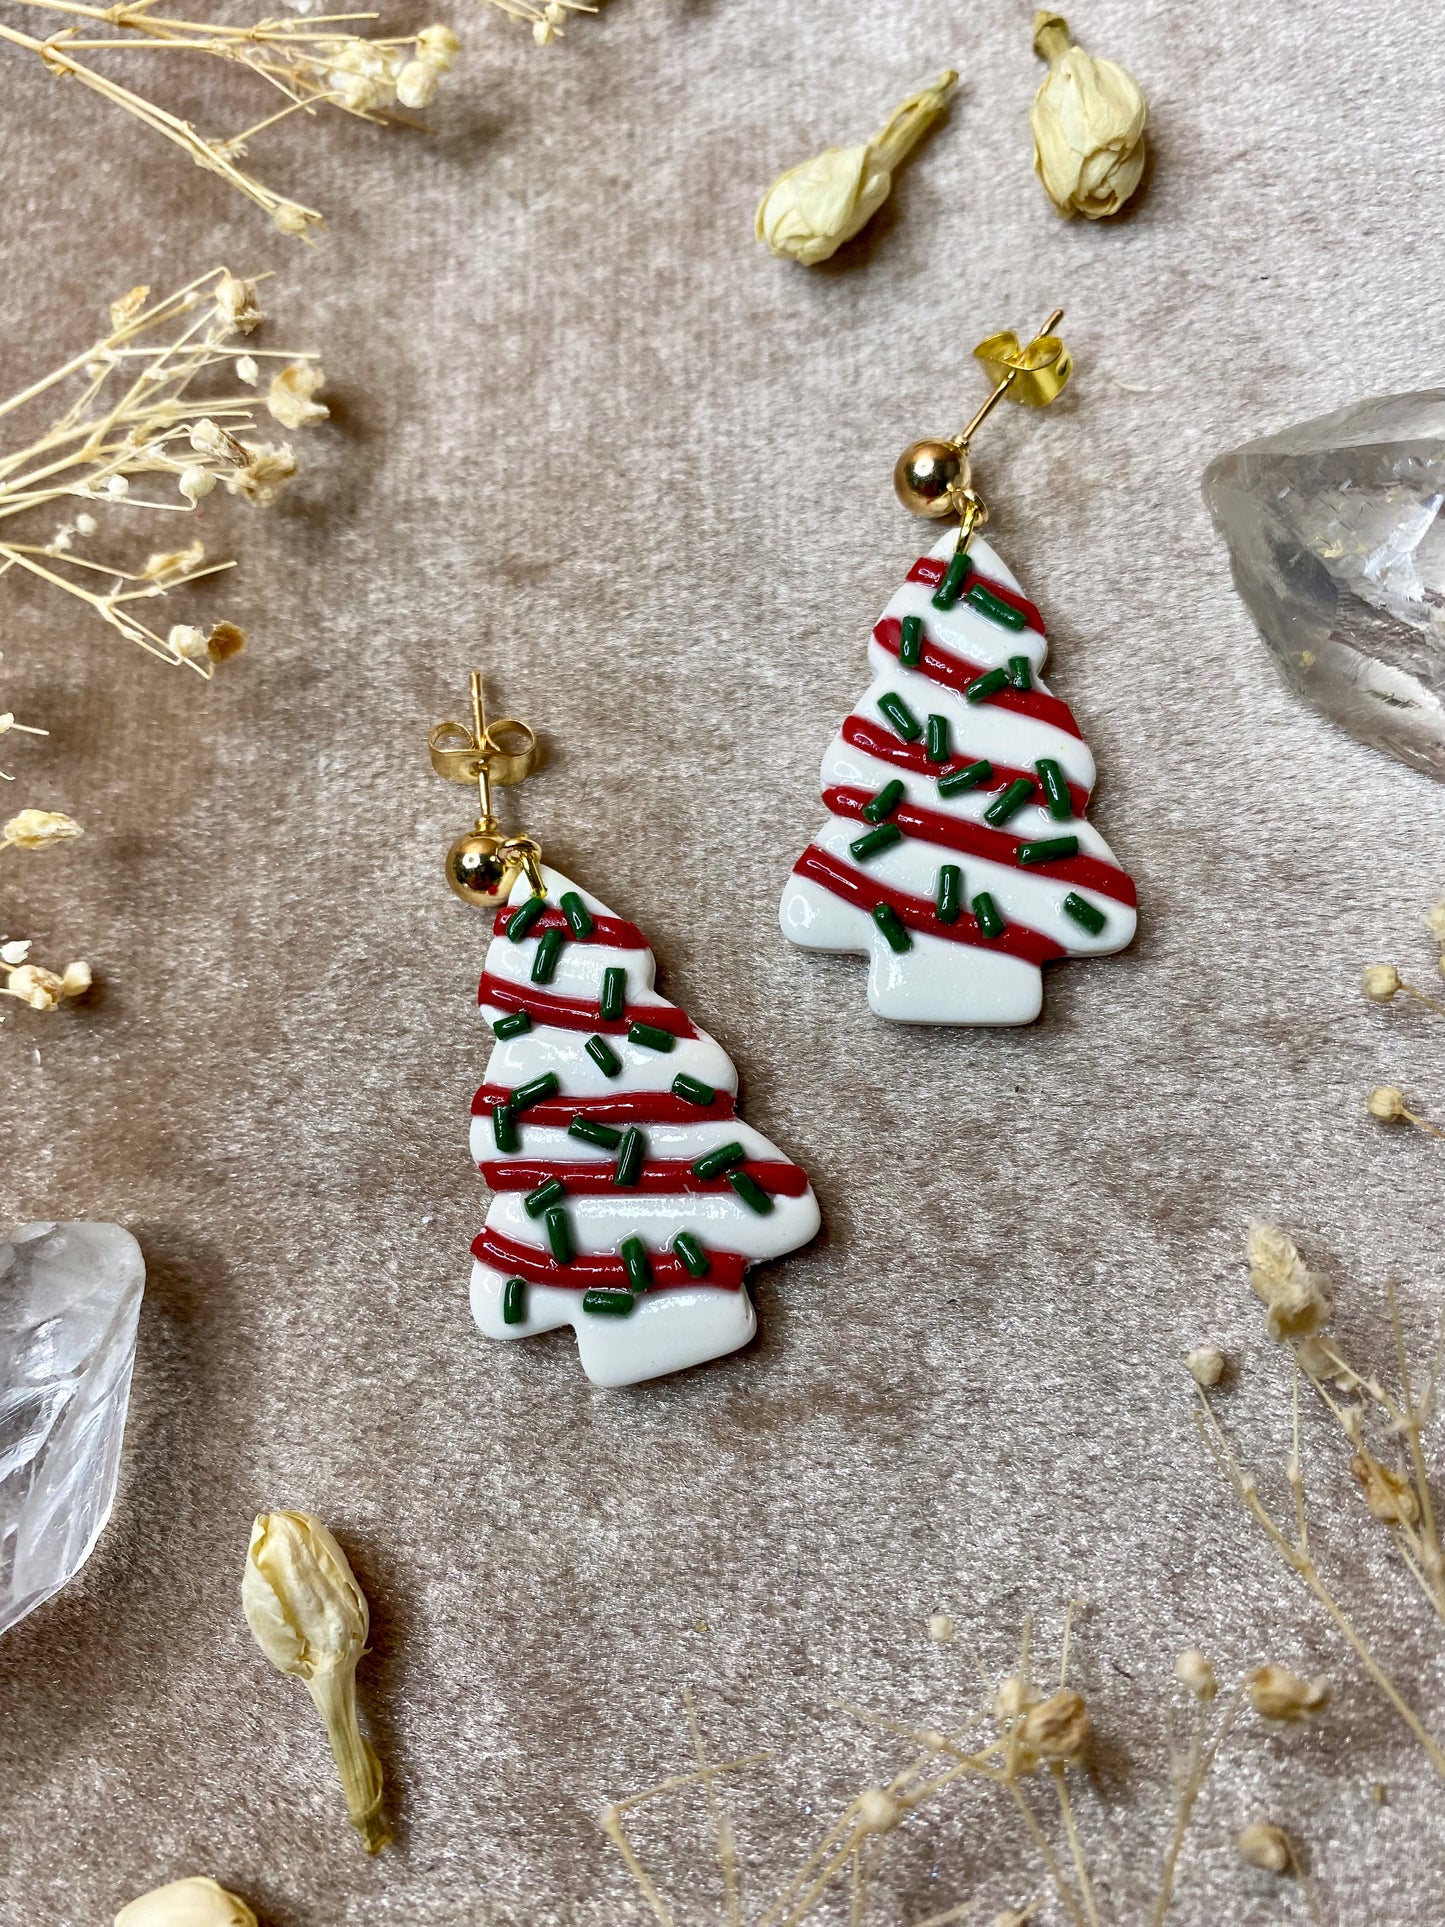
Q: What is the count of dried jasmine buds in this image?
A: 4